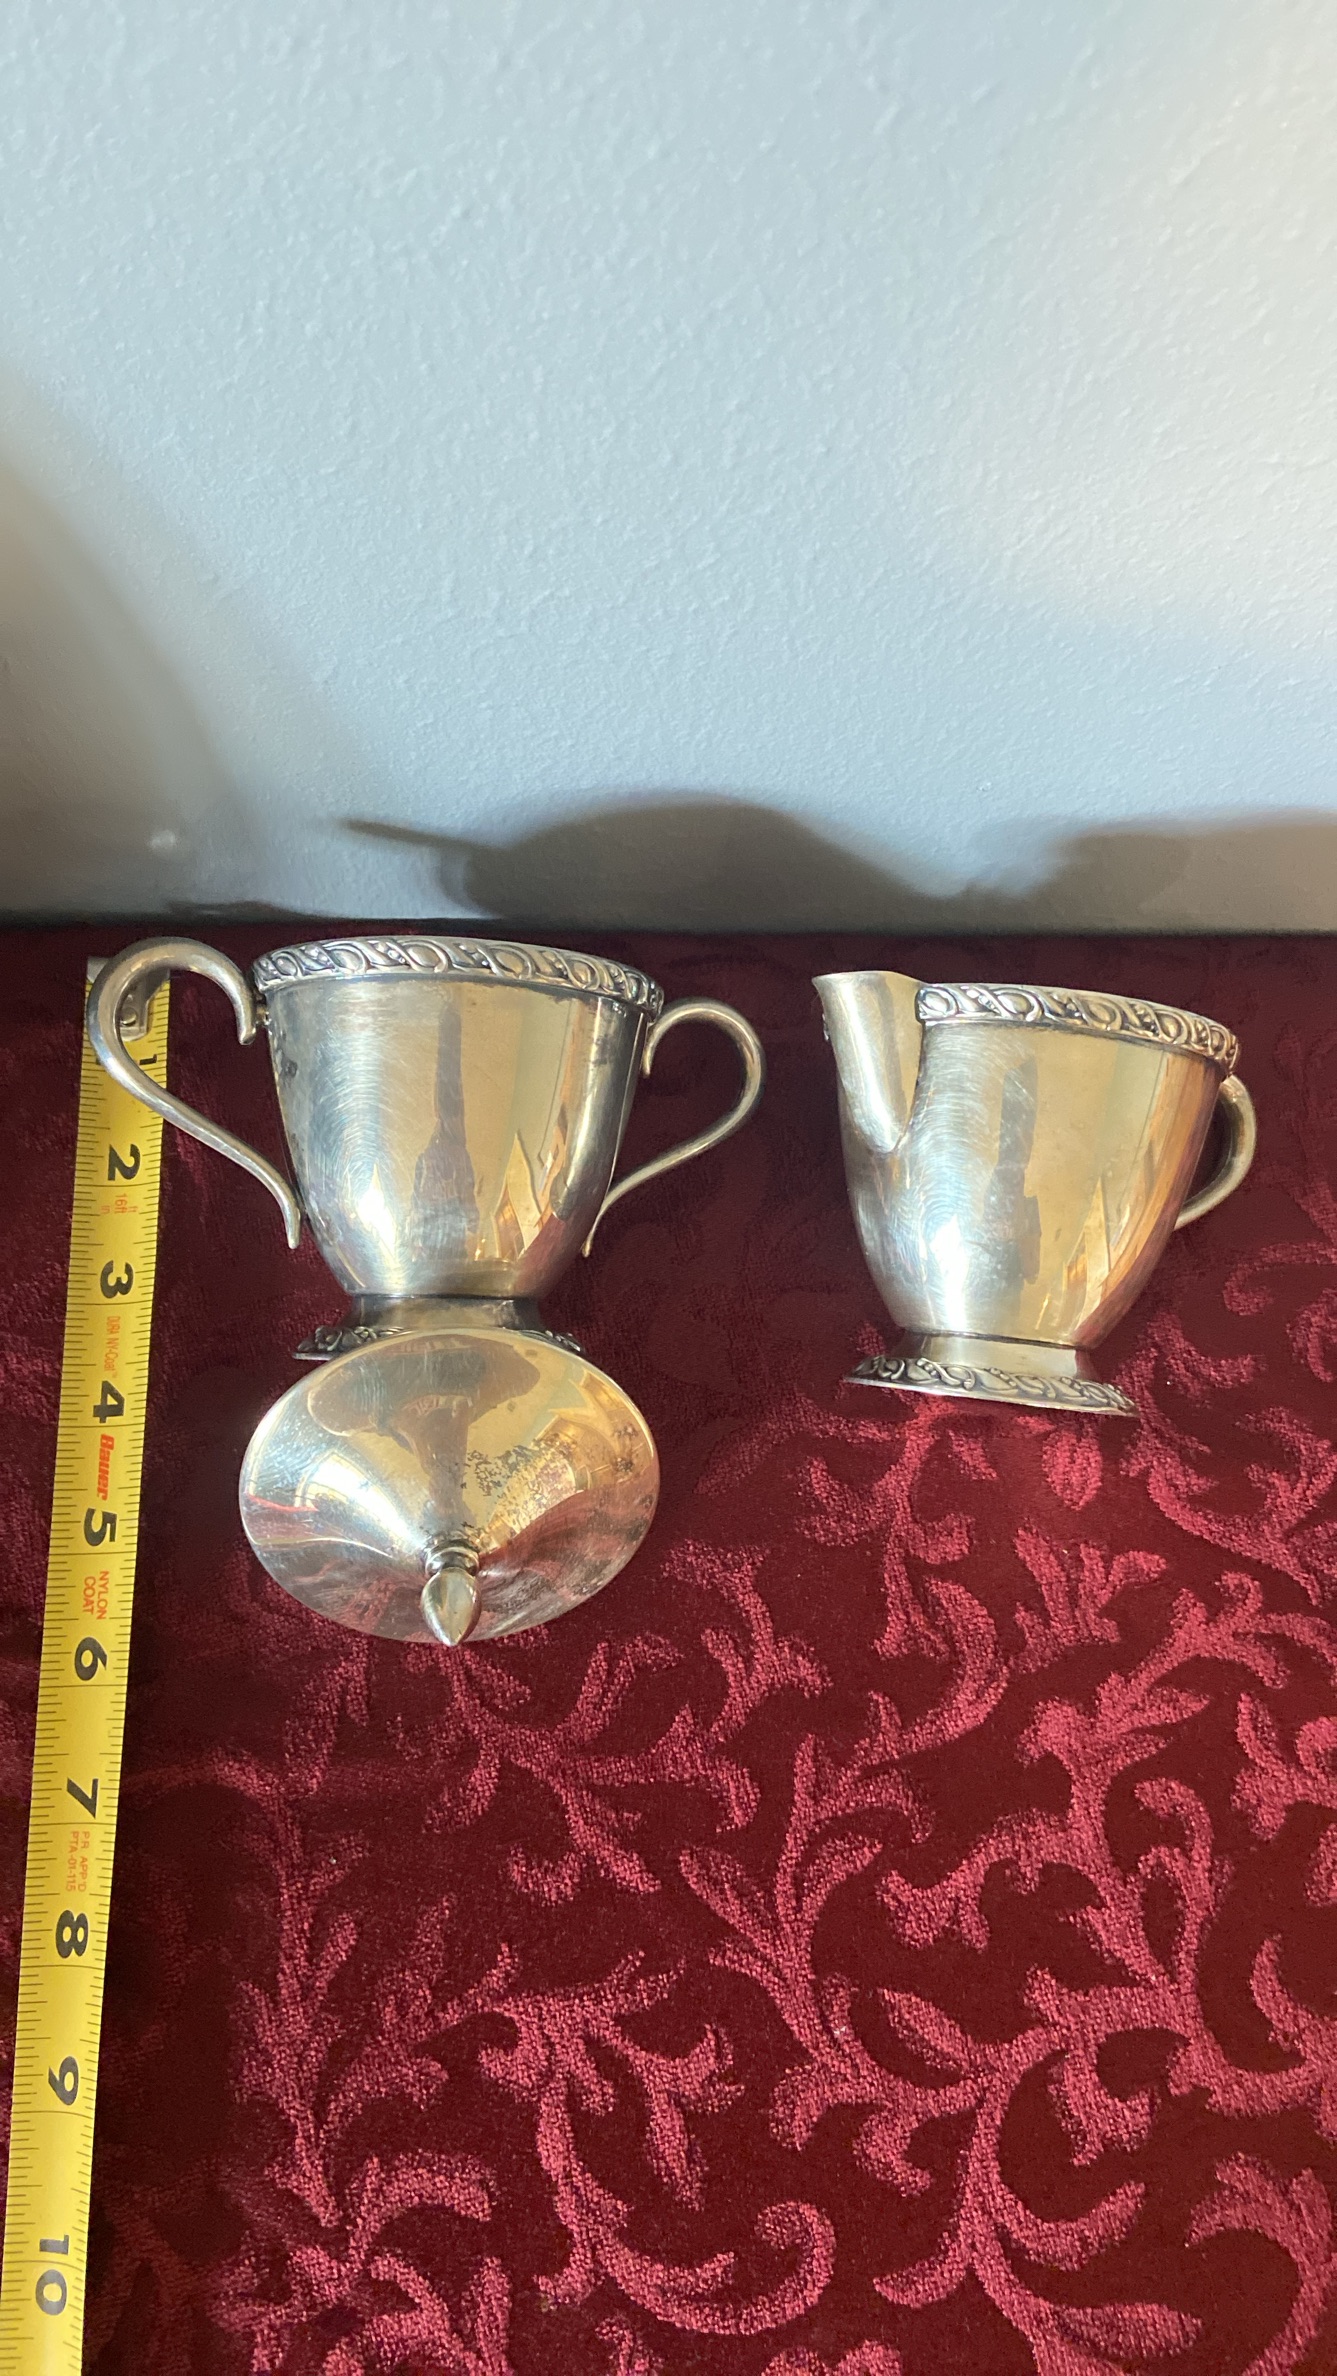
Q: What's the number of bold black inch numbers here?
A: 10